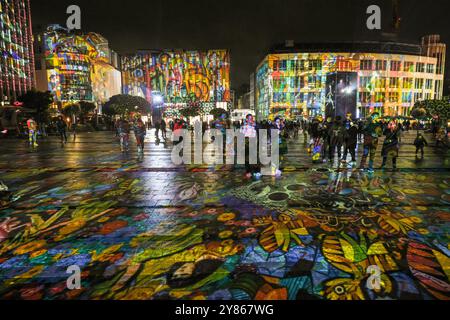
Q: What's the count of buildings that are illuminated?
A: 4